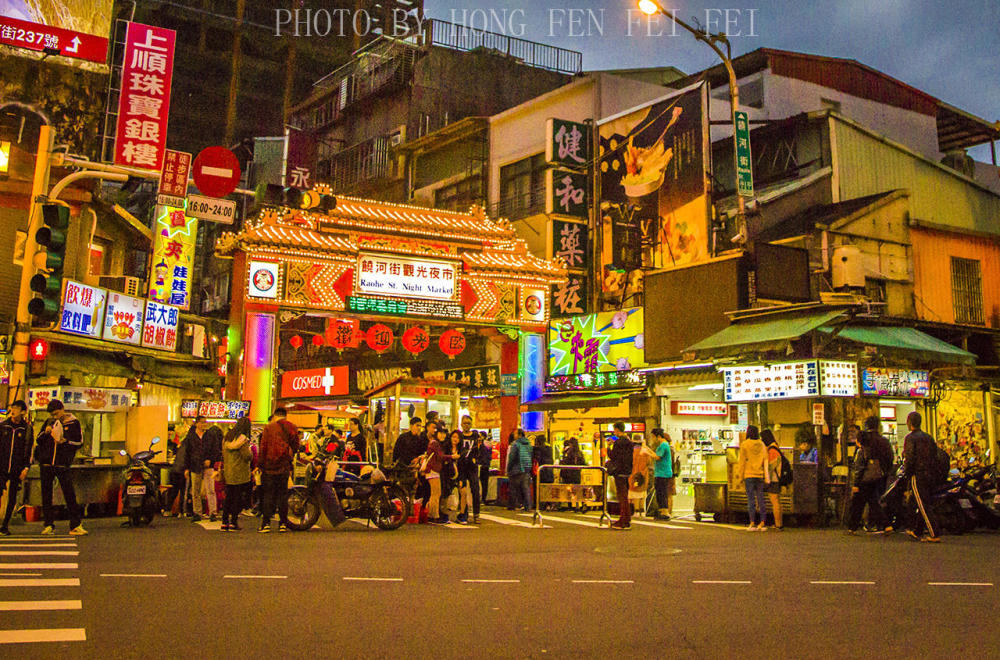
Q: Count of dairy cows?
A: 0